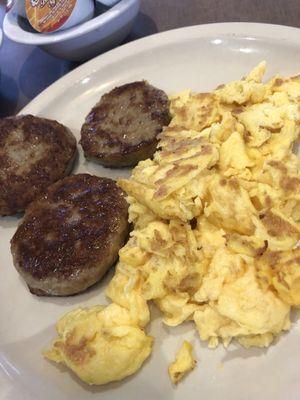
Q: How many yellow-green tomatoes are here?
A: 0